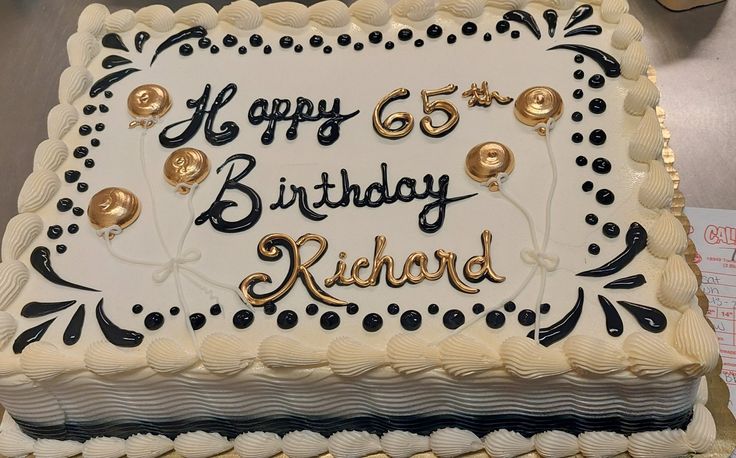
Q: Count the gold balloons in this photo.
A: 5